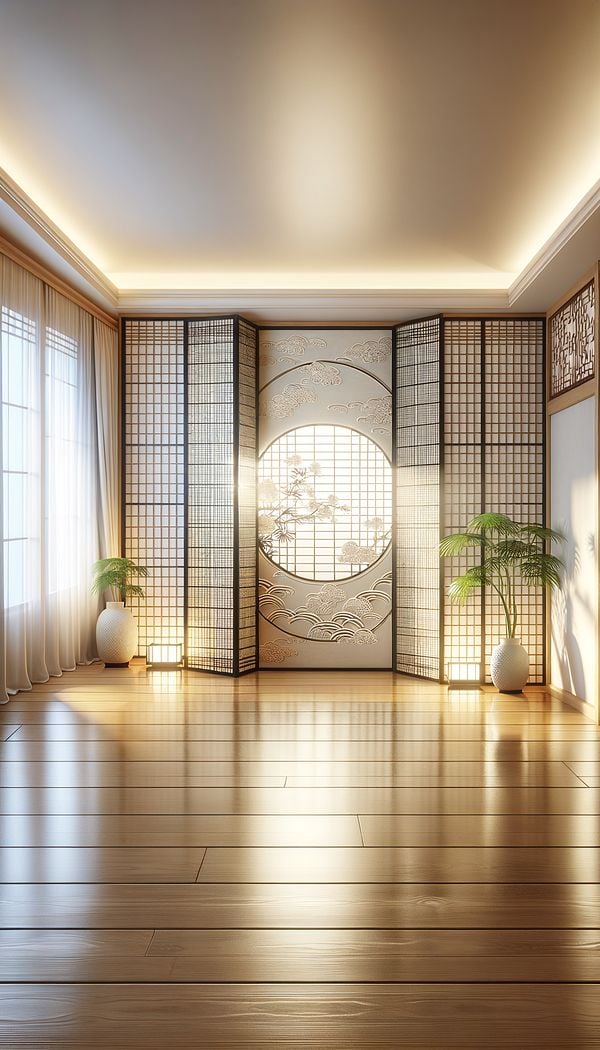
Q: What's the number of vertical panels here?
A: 7